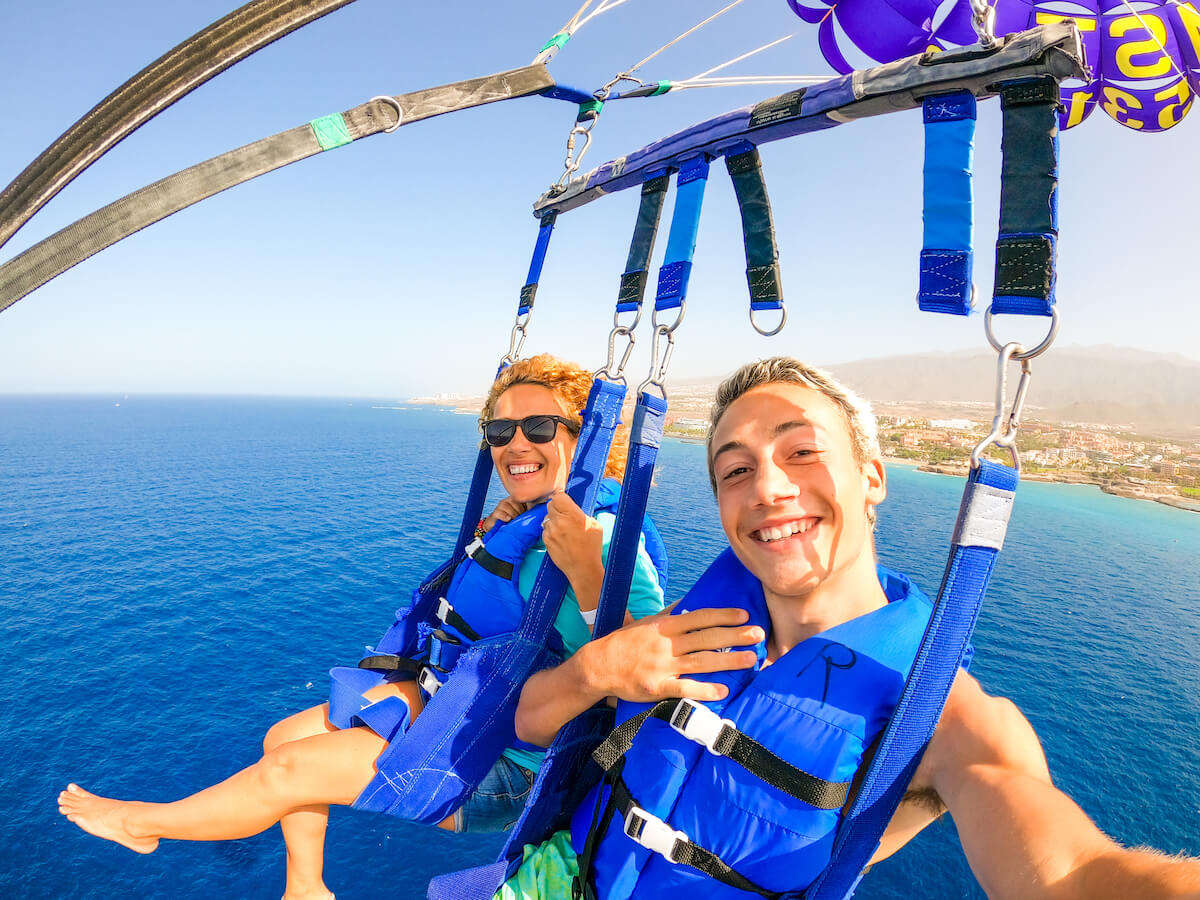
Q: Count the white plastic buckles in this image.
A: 5